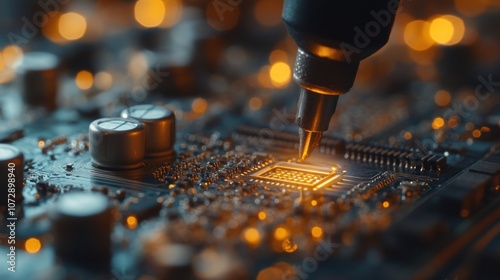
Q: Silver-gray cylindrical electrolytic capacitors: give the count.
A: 5